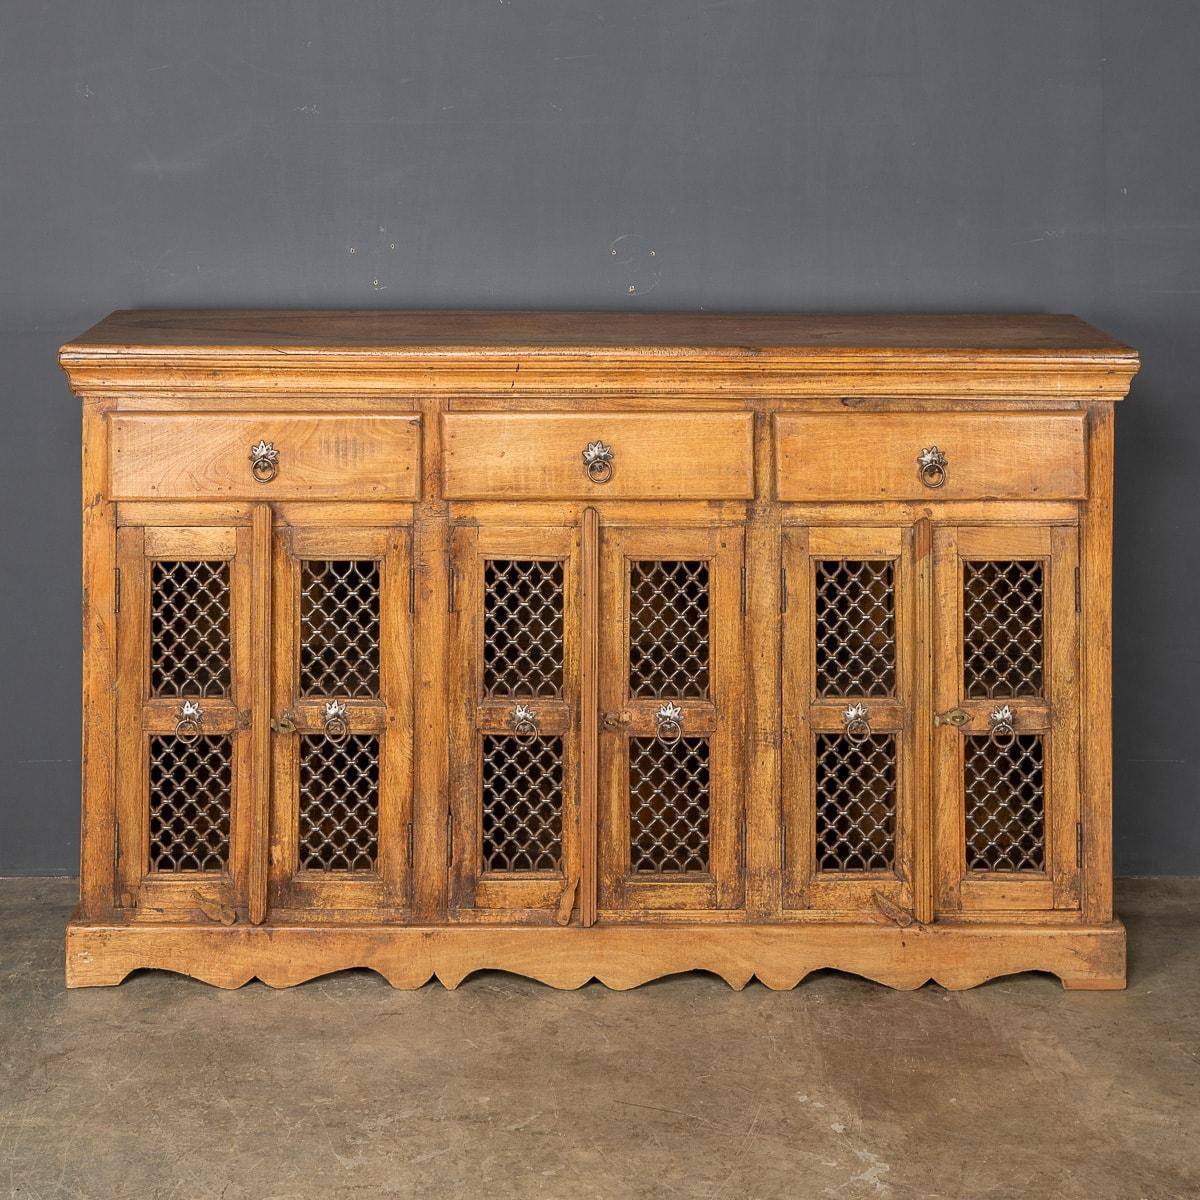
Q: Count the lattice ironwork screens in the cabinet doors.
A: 12